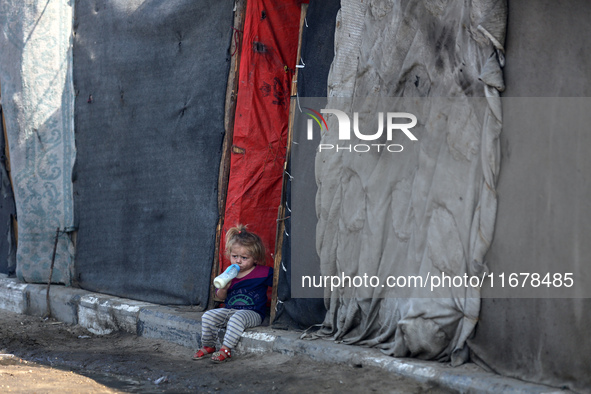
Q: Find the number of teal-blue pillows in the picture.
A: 0